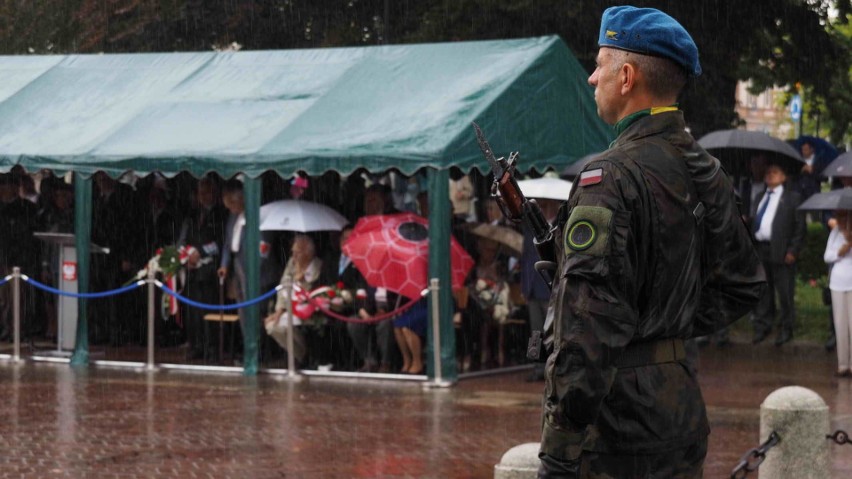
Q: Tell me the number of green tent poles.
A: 3